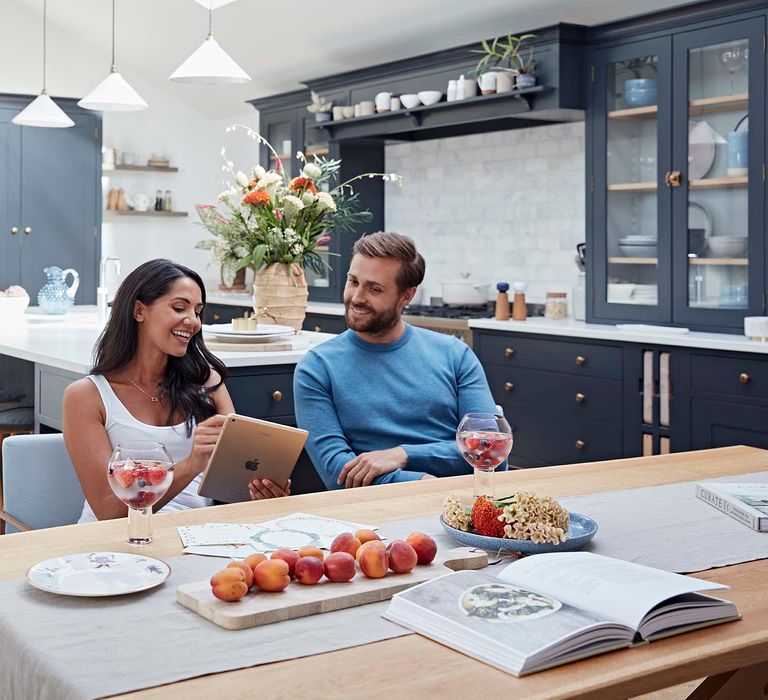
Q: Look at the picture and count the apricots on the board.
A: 14